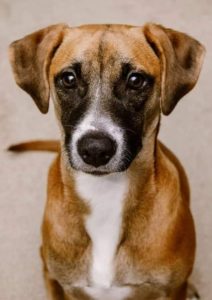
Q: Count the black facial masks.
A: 1